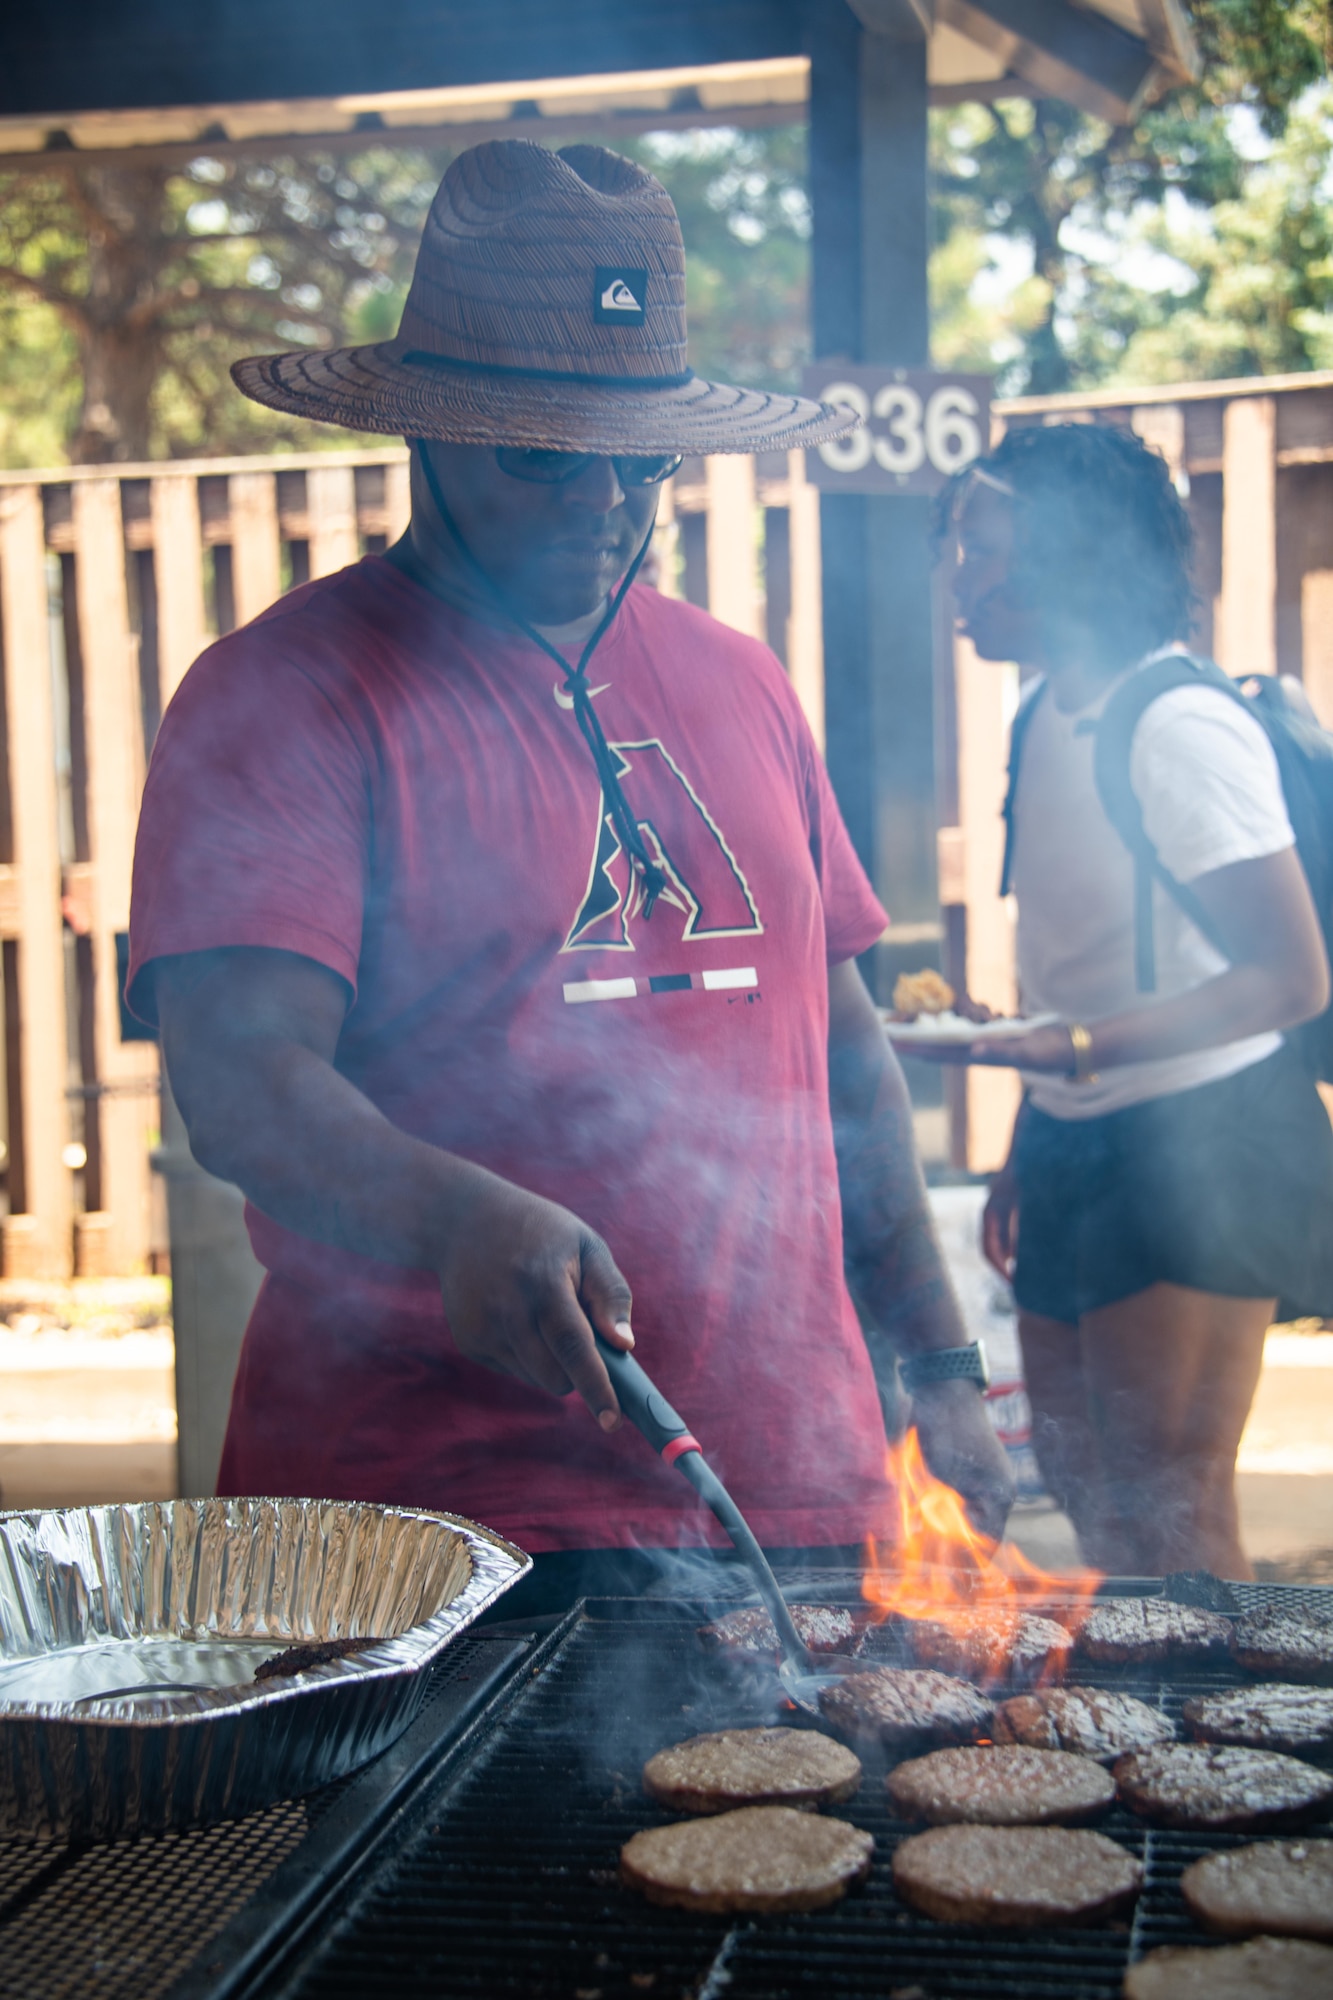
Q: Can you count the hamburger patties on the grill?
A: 14